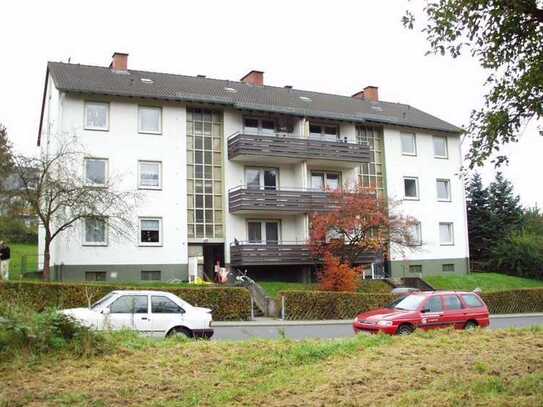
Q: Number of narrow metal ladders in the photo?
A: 0